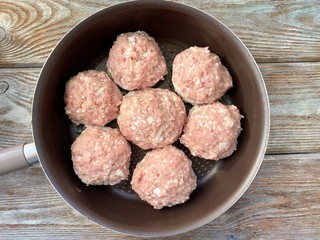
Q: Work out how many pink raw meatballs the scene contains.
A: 7